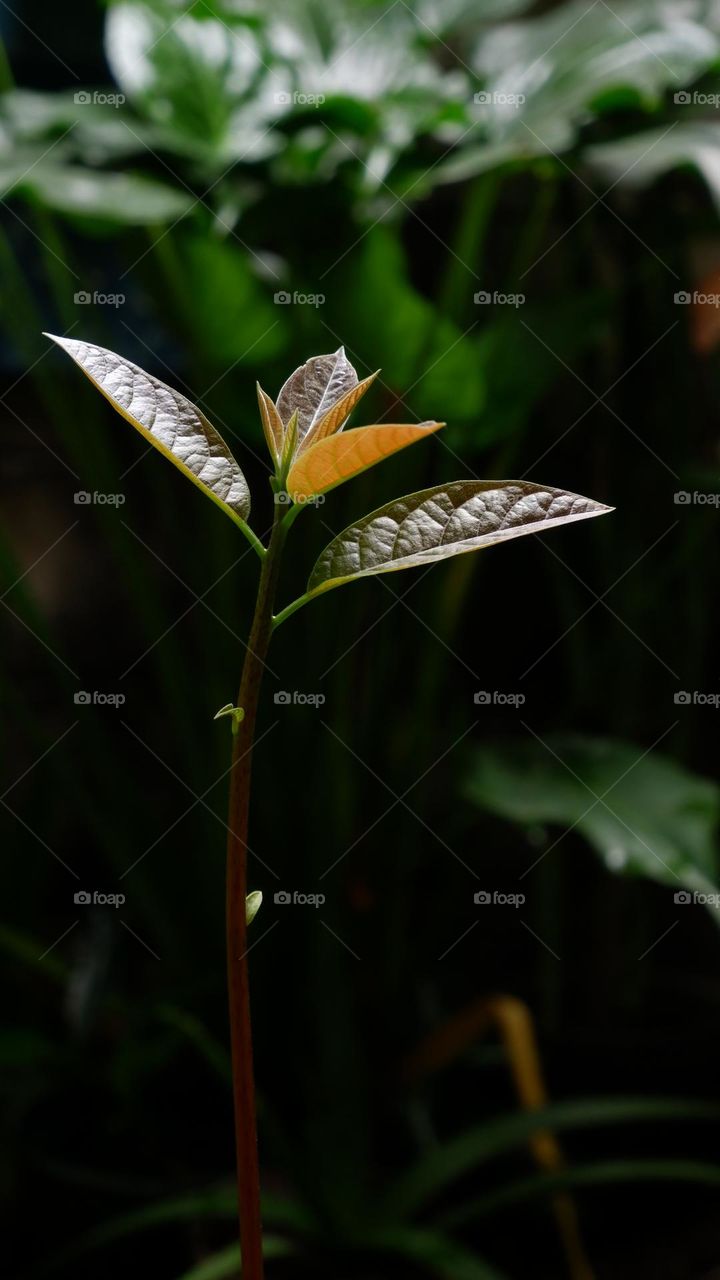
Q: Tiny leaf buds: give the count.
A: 2